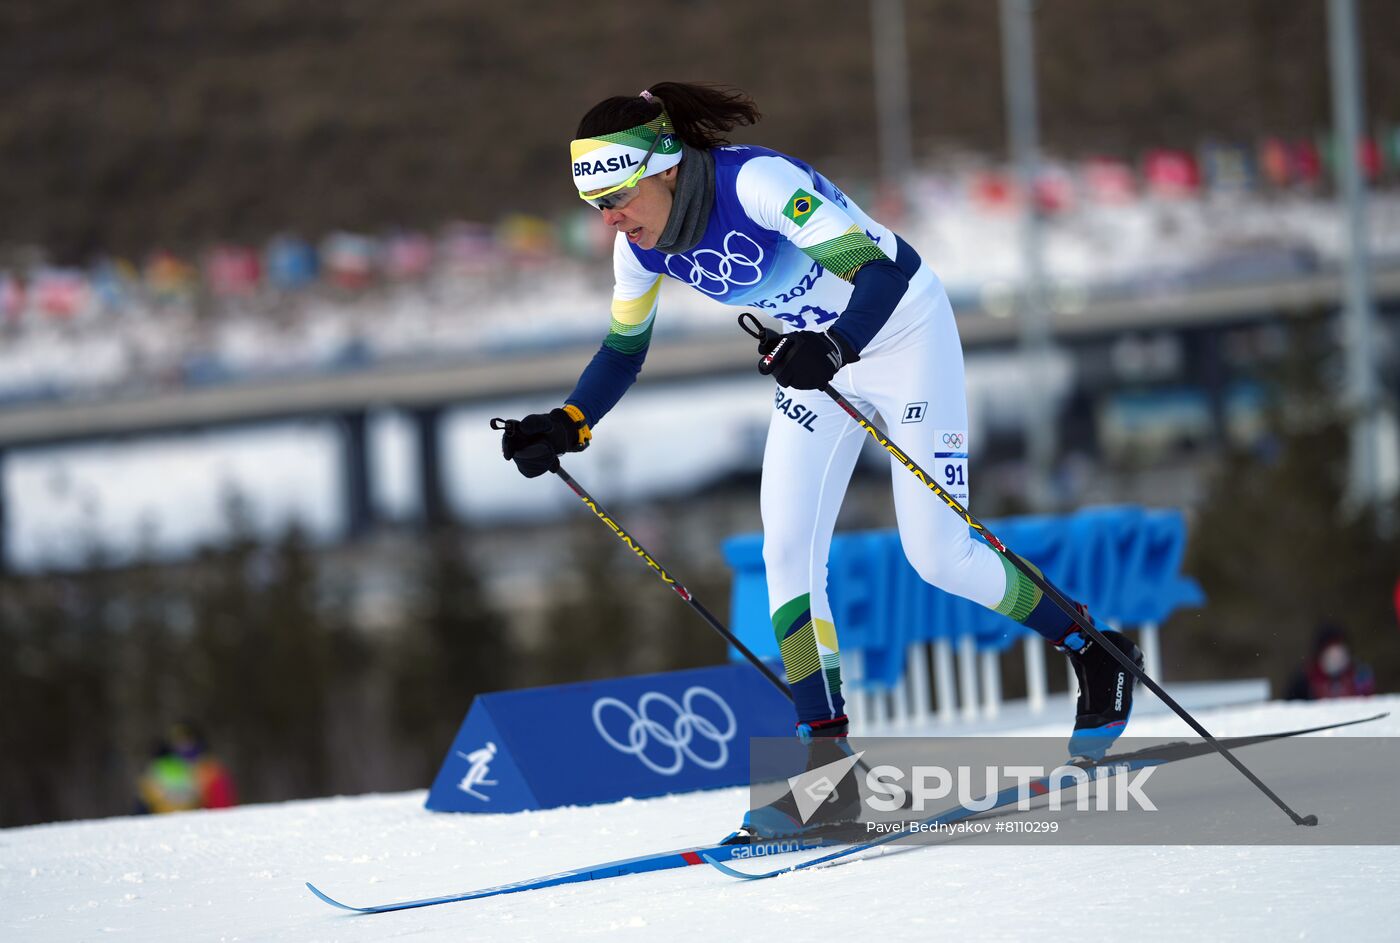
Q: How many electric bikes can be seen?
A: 0